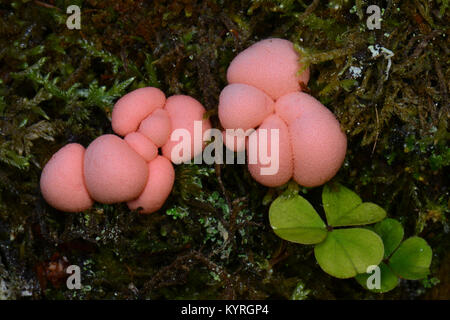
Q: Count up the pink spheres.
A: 12